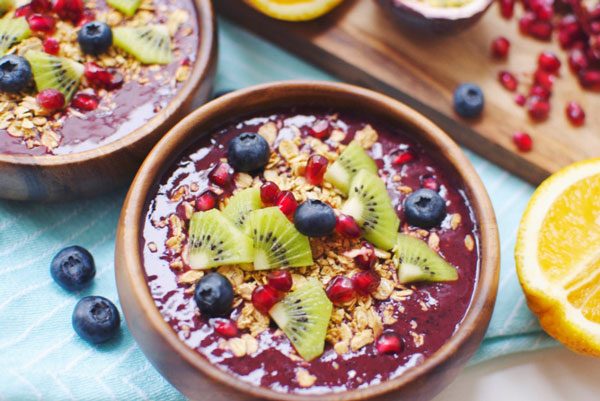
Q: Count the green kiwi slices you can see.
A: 11